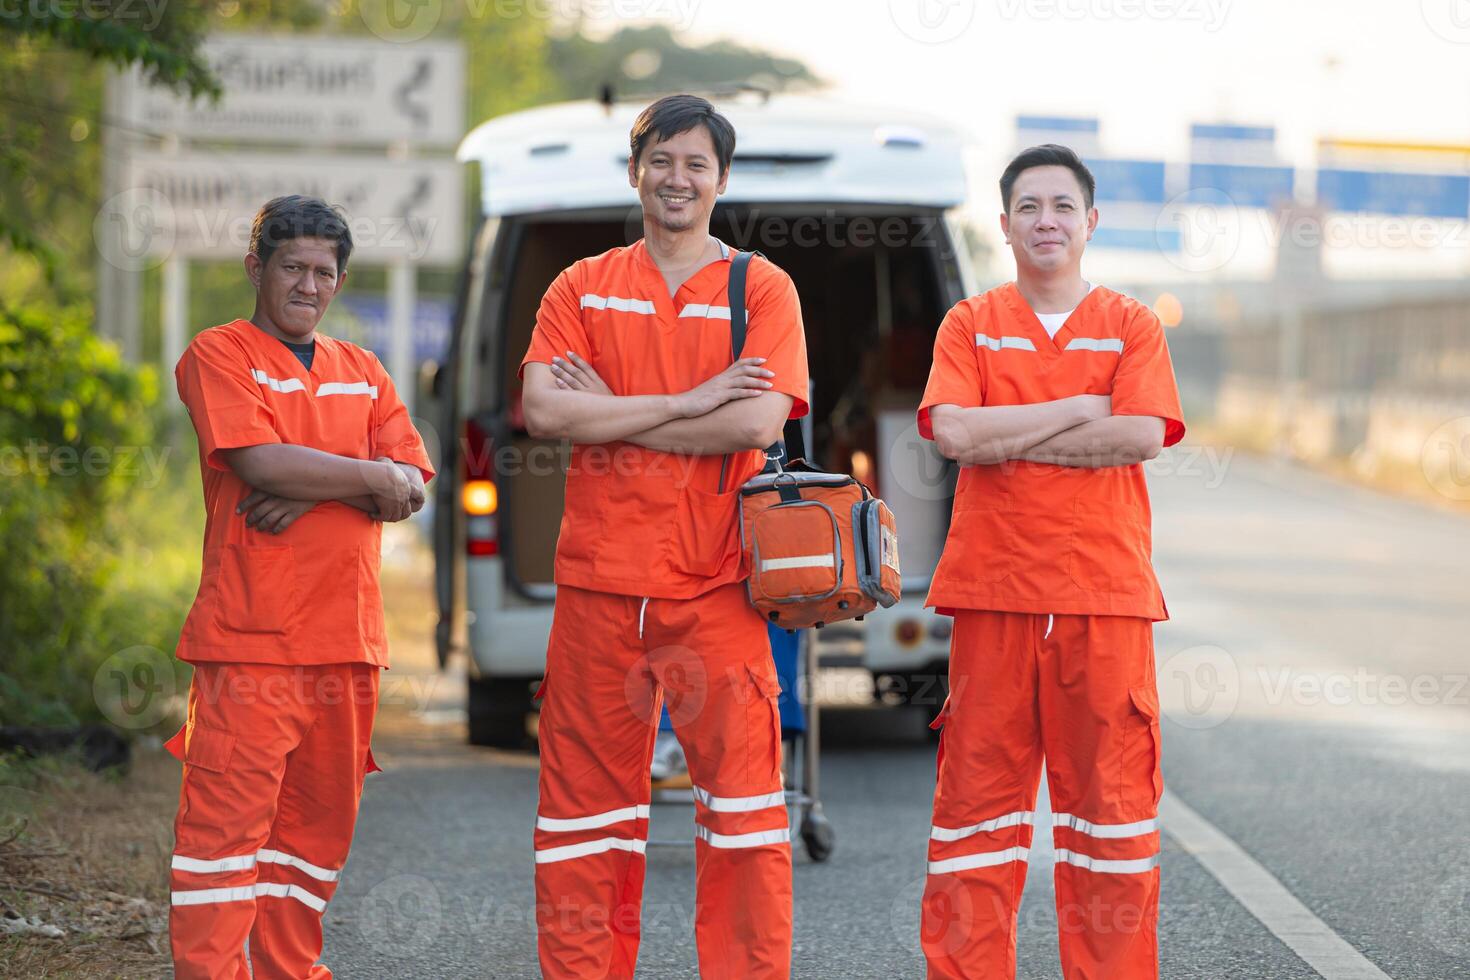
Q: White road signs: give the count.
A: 2